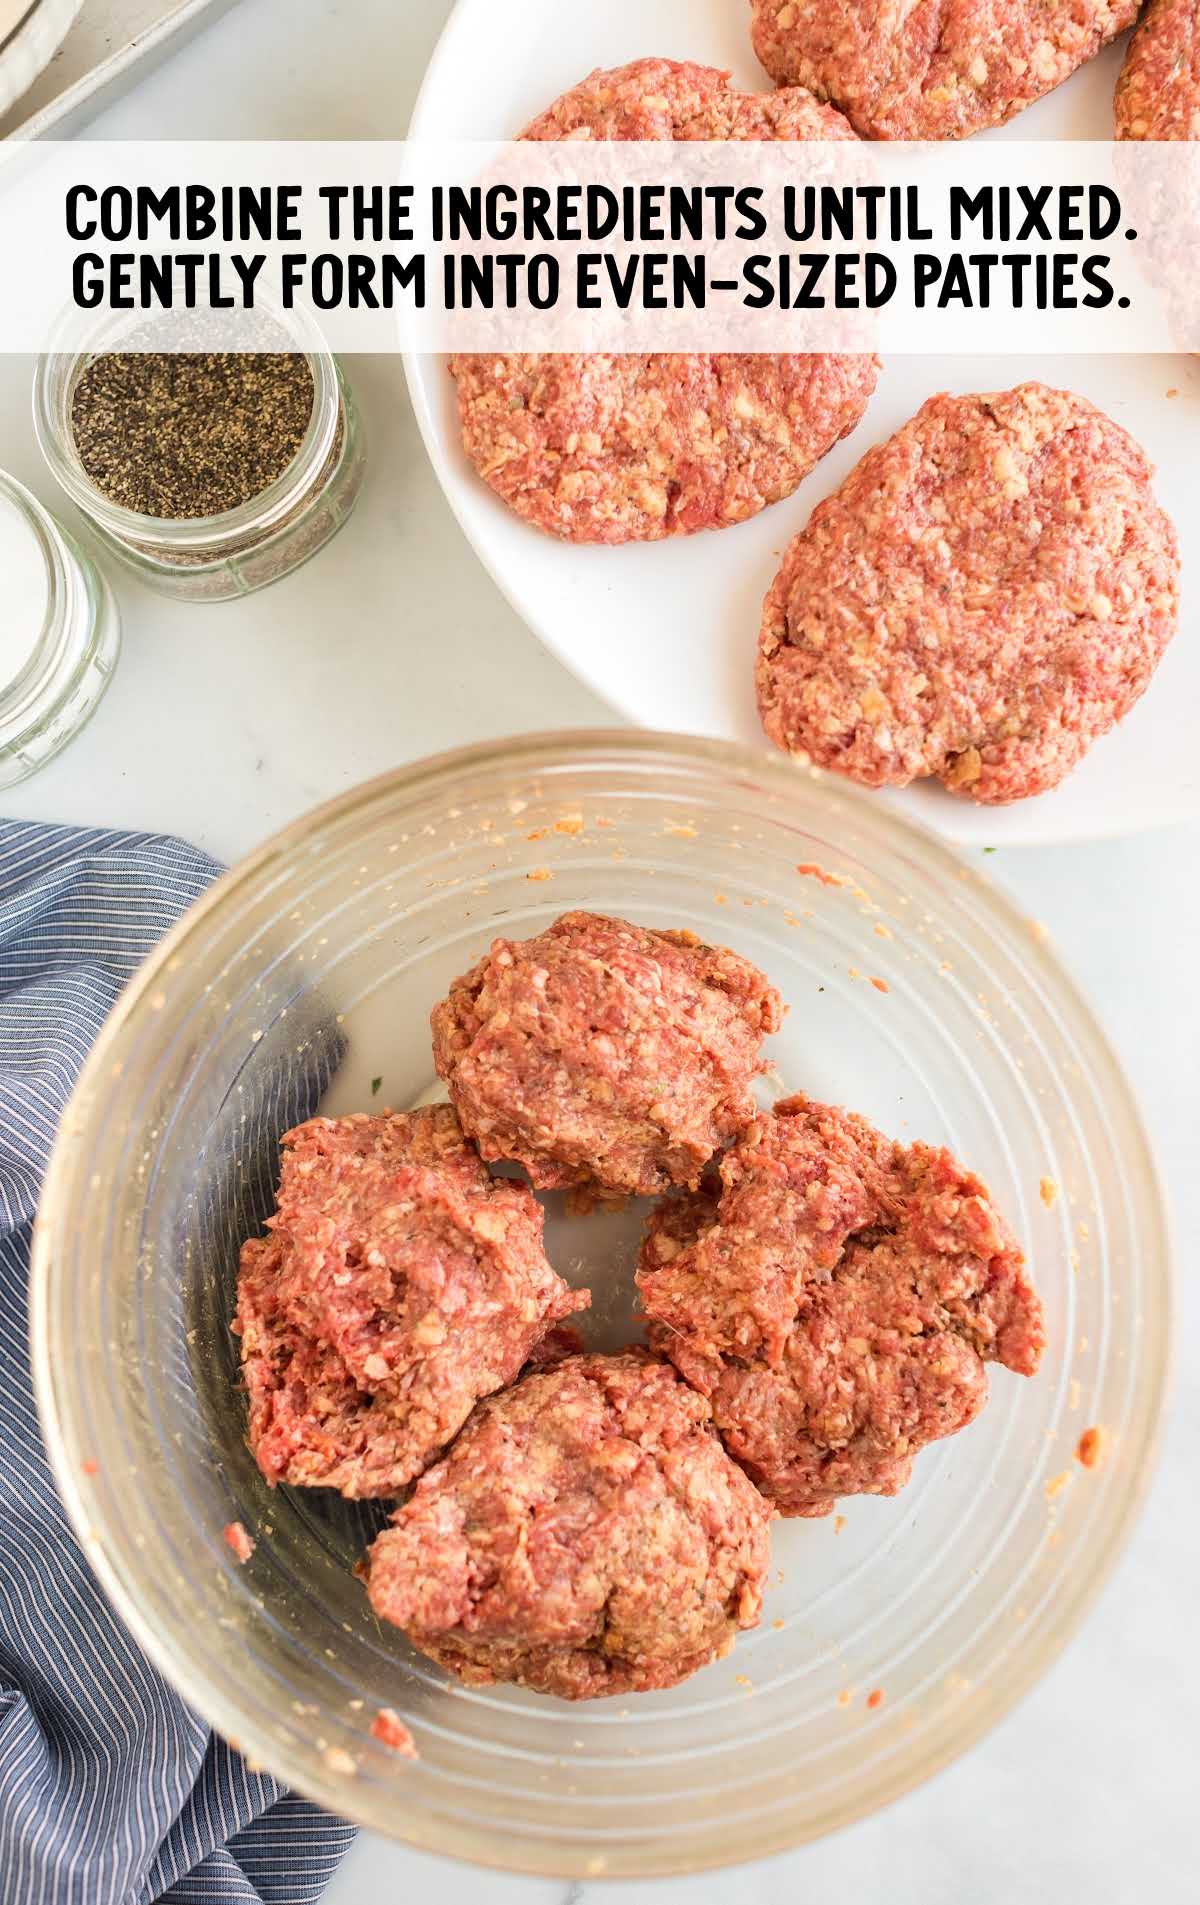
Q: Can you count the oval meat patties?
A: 4